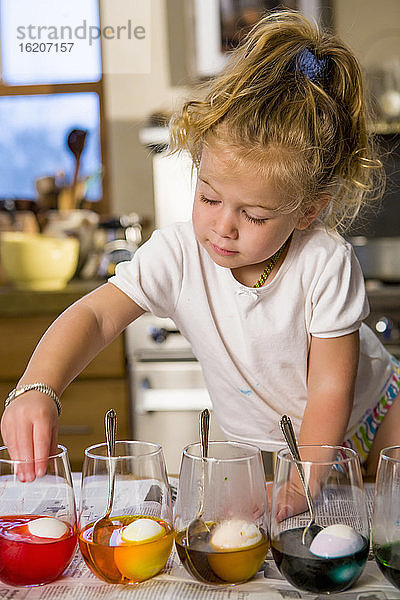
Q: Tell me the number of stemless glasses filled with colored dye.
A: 5